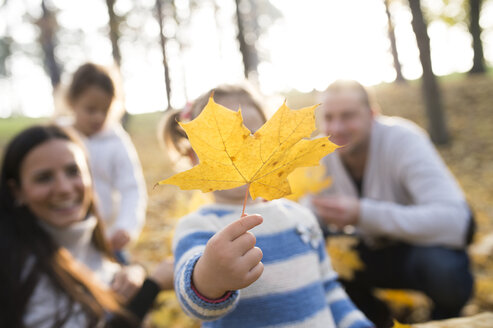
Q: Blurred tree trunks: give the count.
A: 7